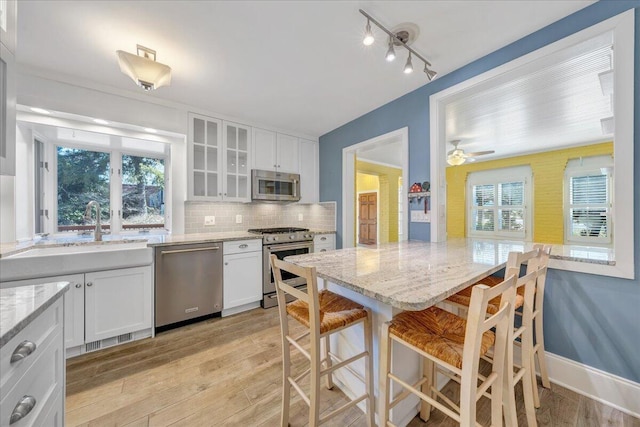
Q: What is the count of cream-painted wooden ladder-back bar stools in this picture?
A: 4